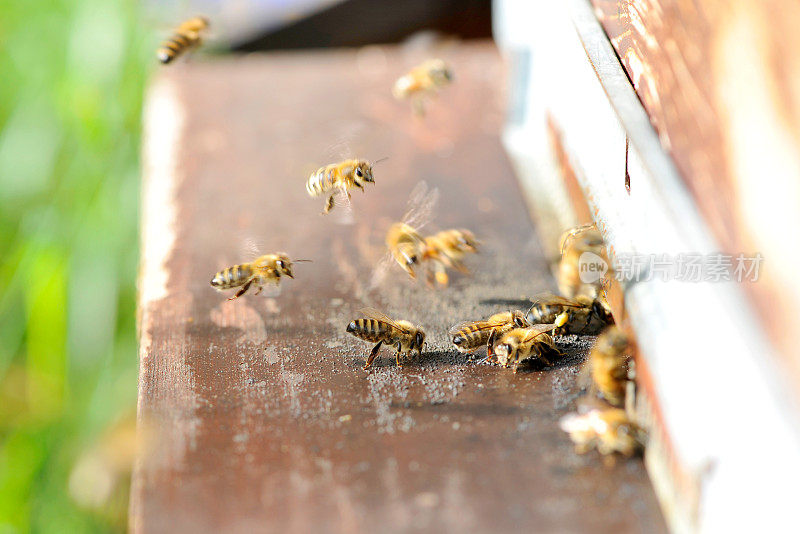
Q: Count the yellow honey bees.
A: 13